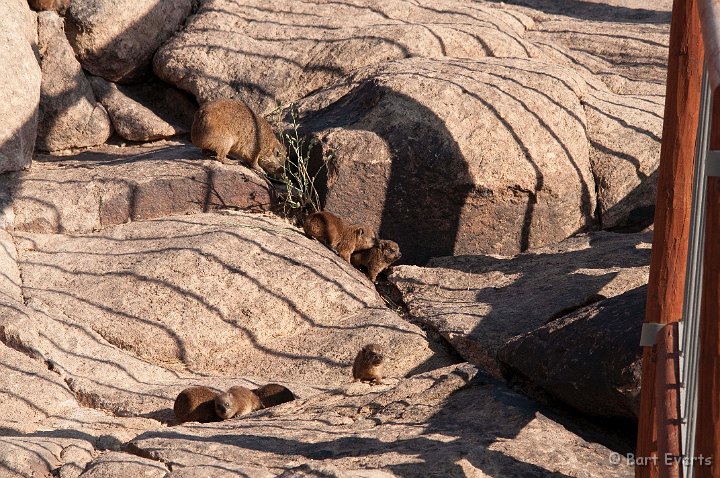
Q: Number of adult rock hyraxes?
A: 1